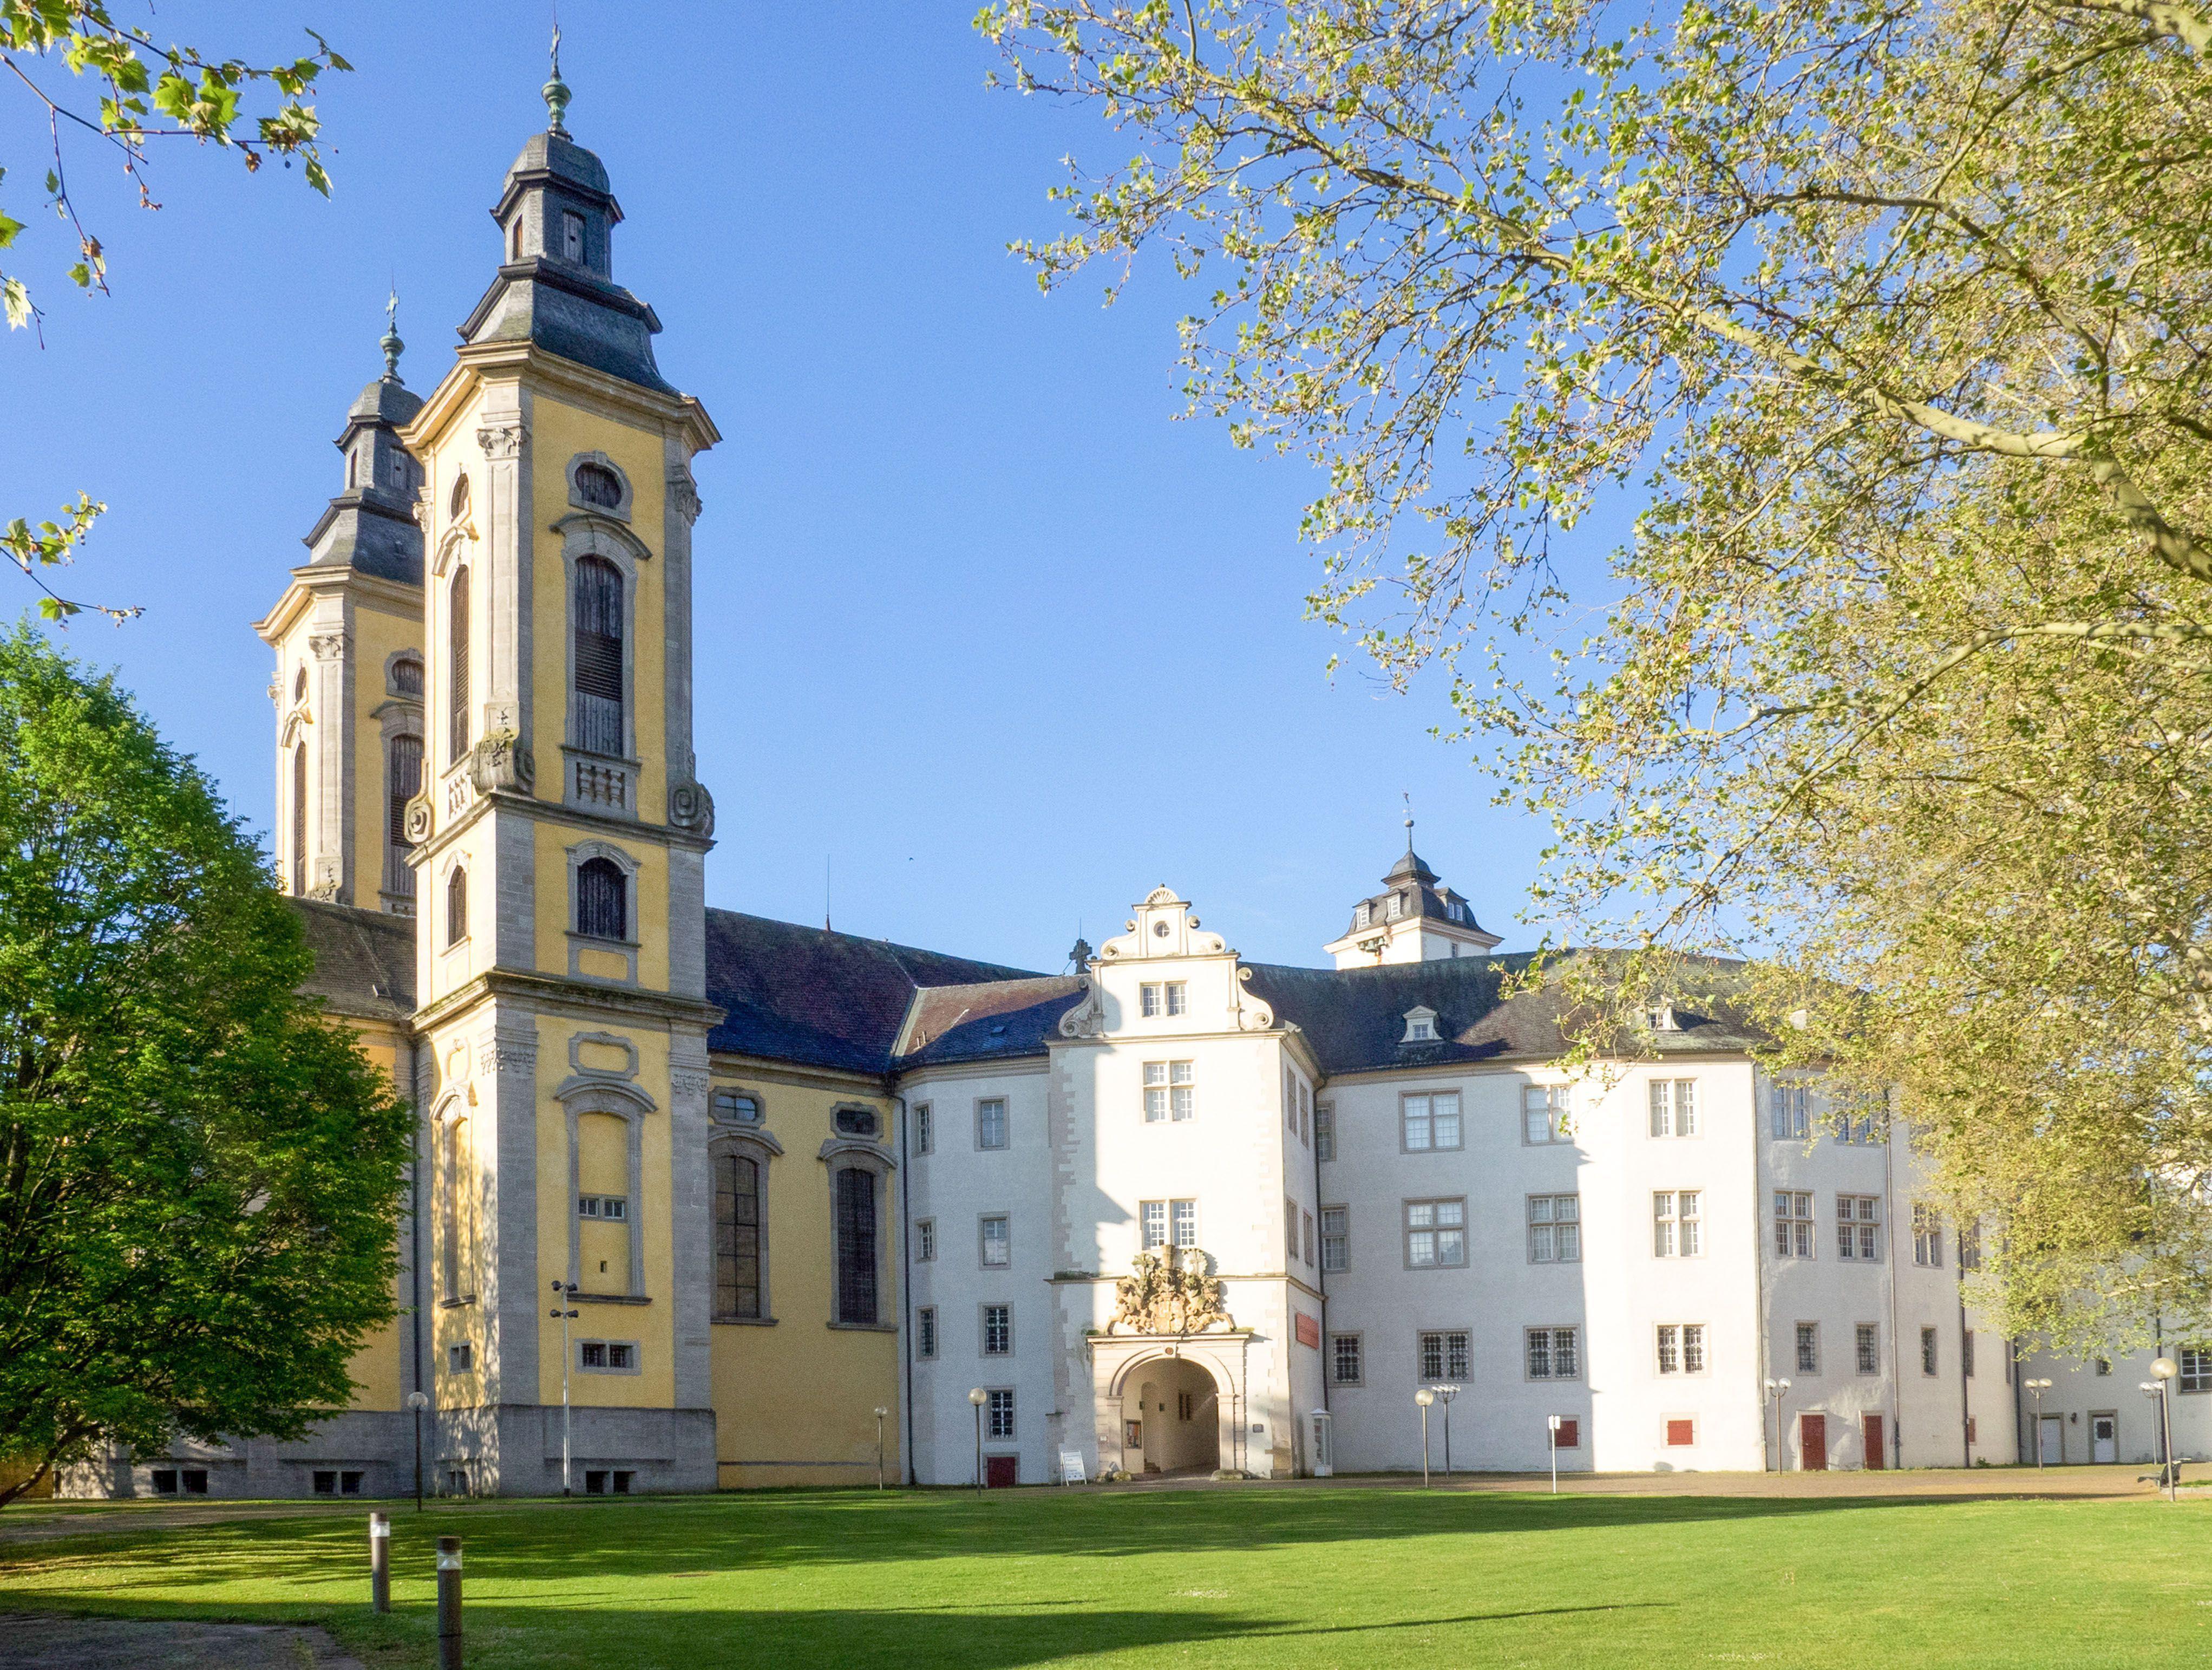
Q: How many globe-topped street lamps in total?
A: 9